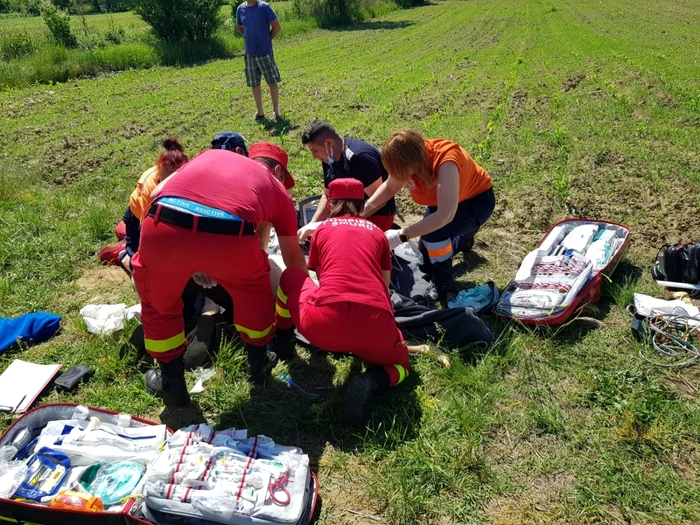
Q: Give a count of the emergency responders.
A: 6